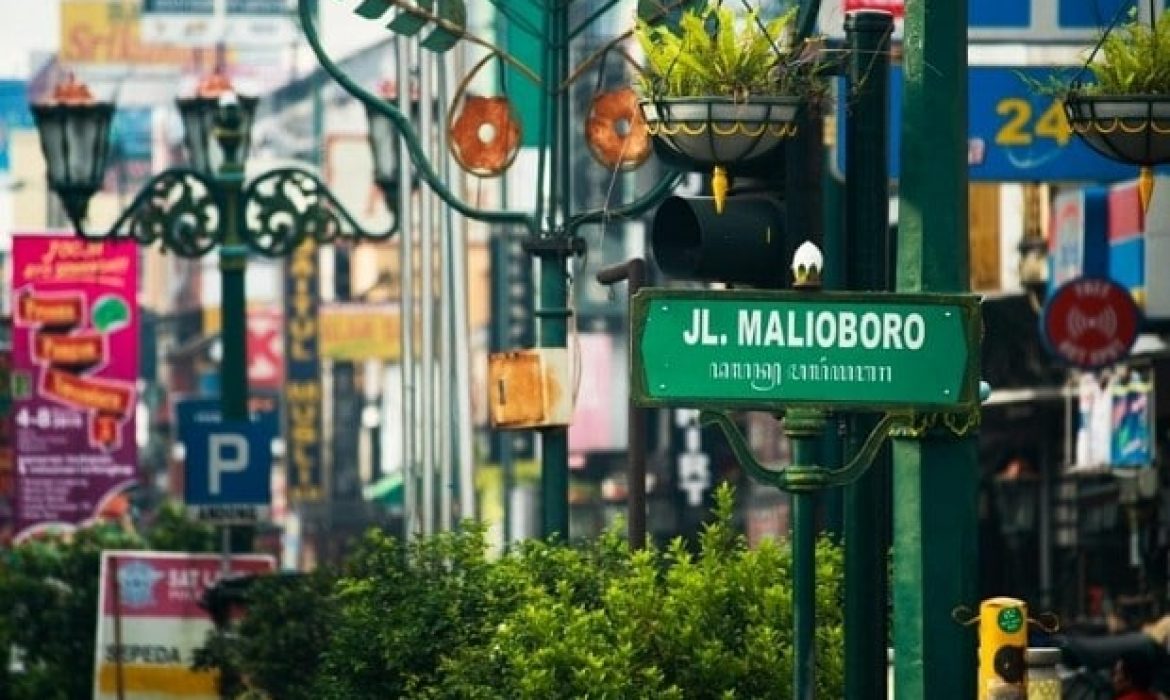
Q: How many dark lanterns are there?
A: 3